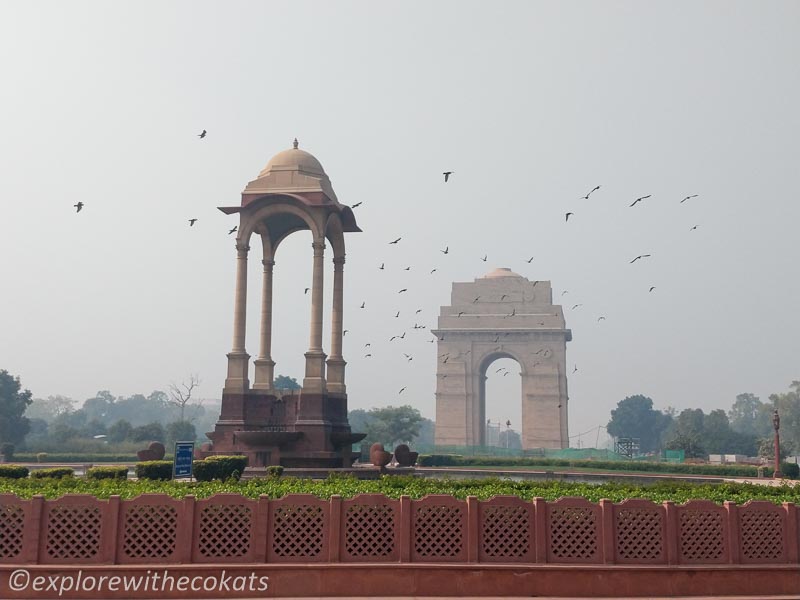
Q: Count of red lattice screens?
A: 12